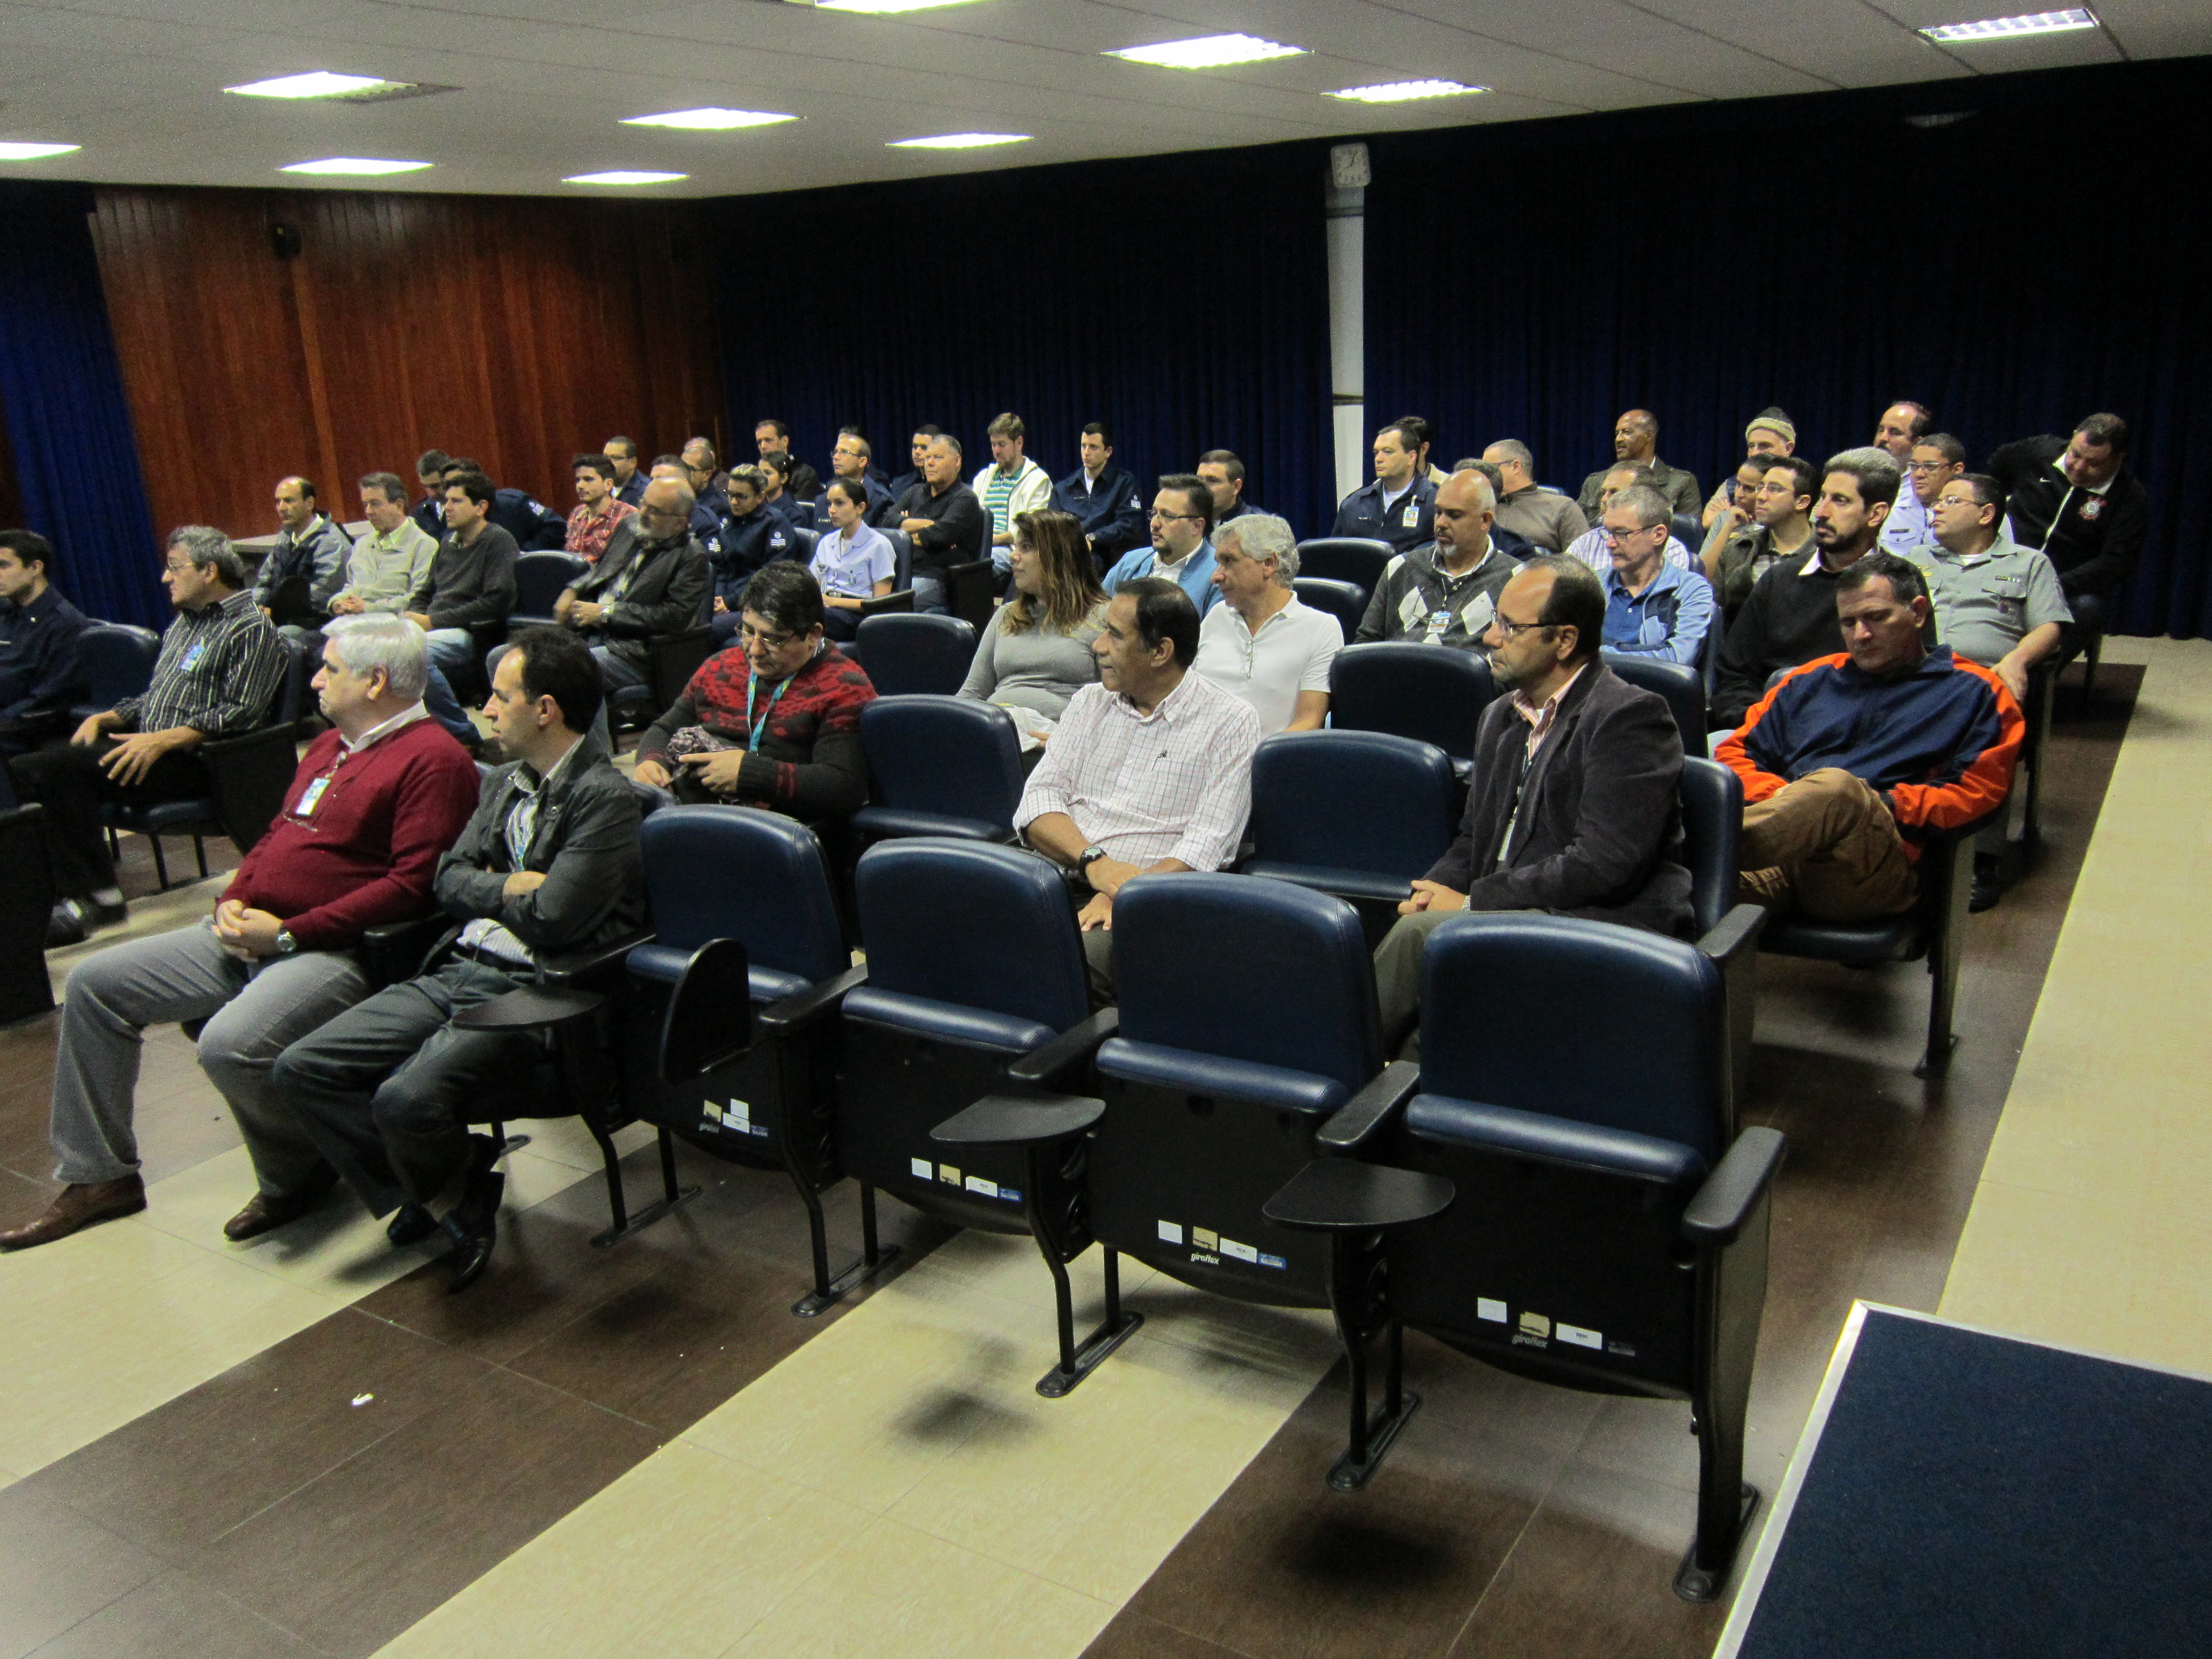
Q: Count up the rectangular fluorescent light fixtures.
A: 10